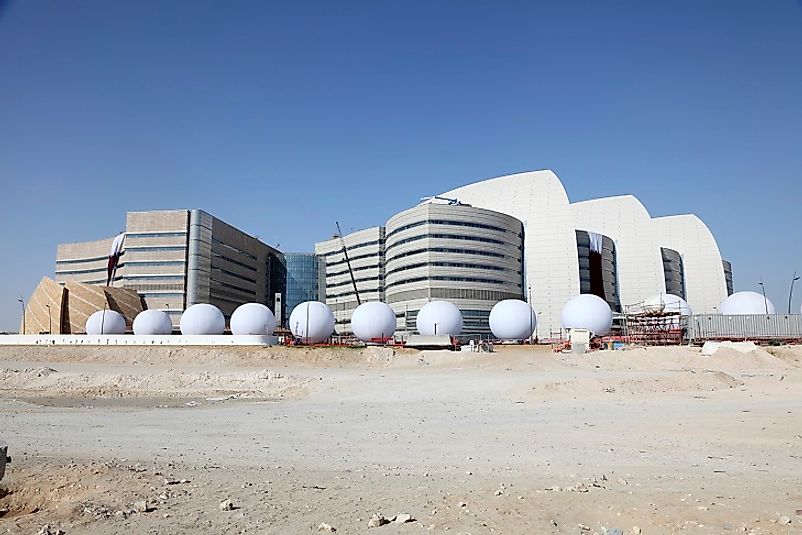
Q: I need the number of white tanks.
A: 11